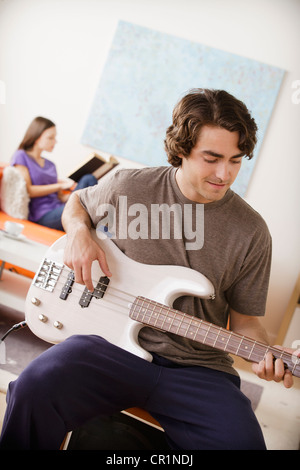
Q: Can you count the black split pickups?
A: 2